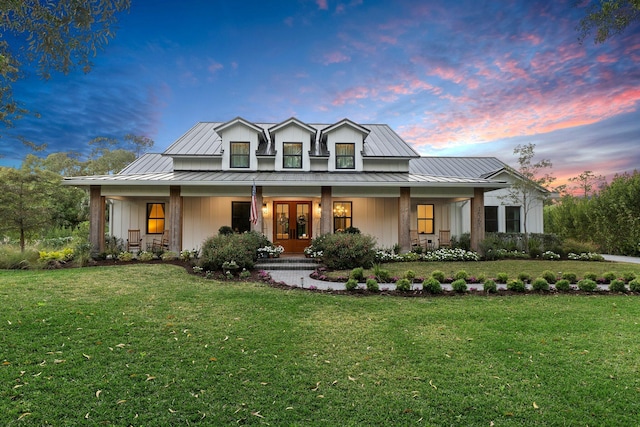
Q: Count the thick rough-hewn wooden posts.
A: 6